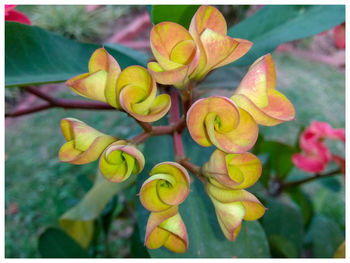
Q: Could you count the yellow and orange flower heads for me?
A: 12